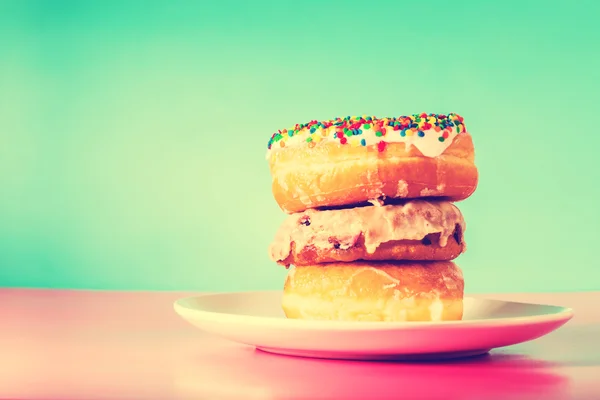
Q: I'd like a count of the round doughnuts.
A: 3